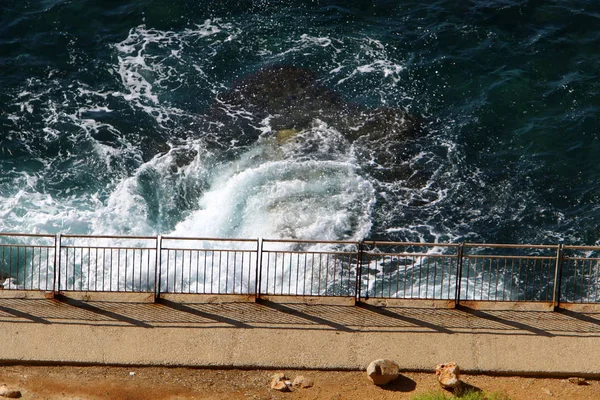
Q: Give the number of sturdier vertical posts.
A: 6